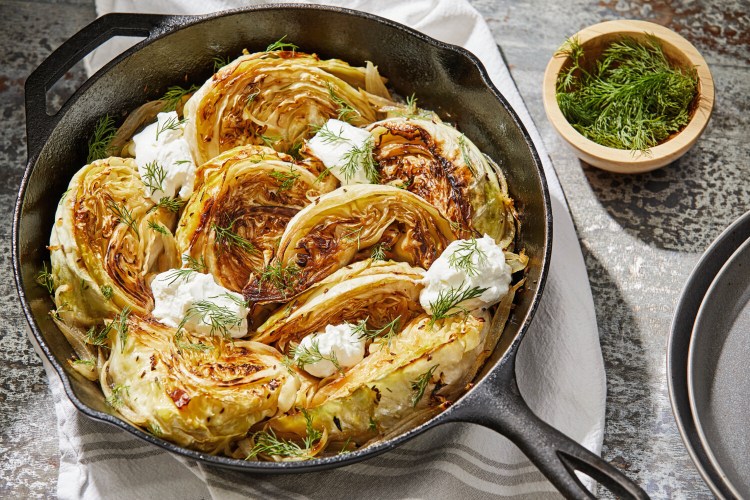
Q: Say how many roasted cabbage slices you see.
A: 8